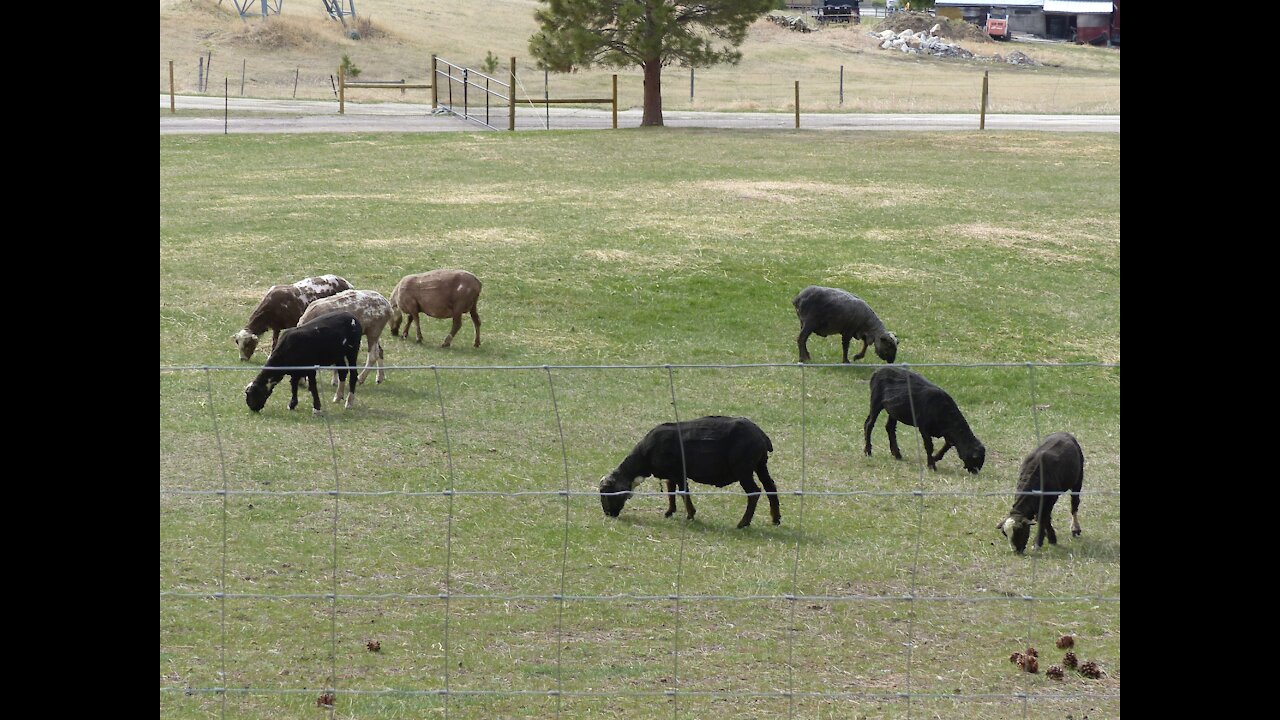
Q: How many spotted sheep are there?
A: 2